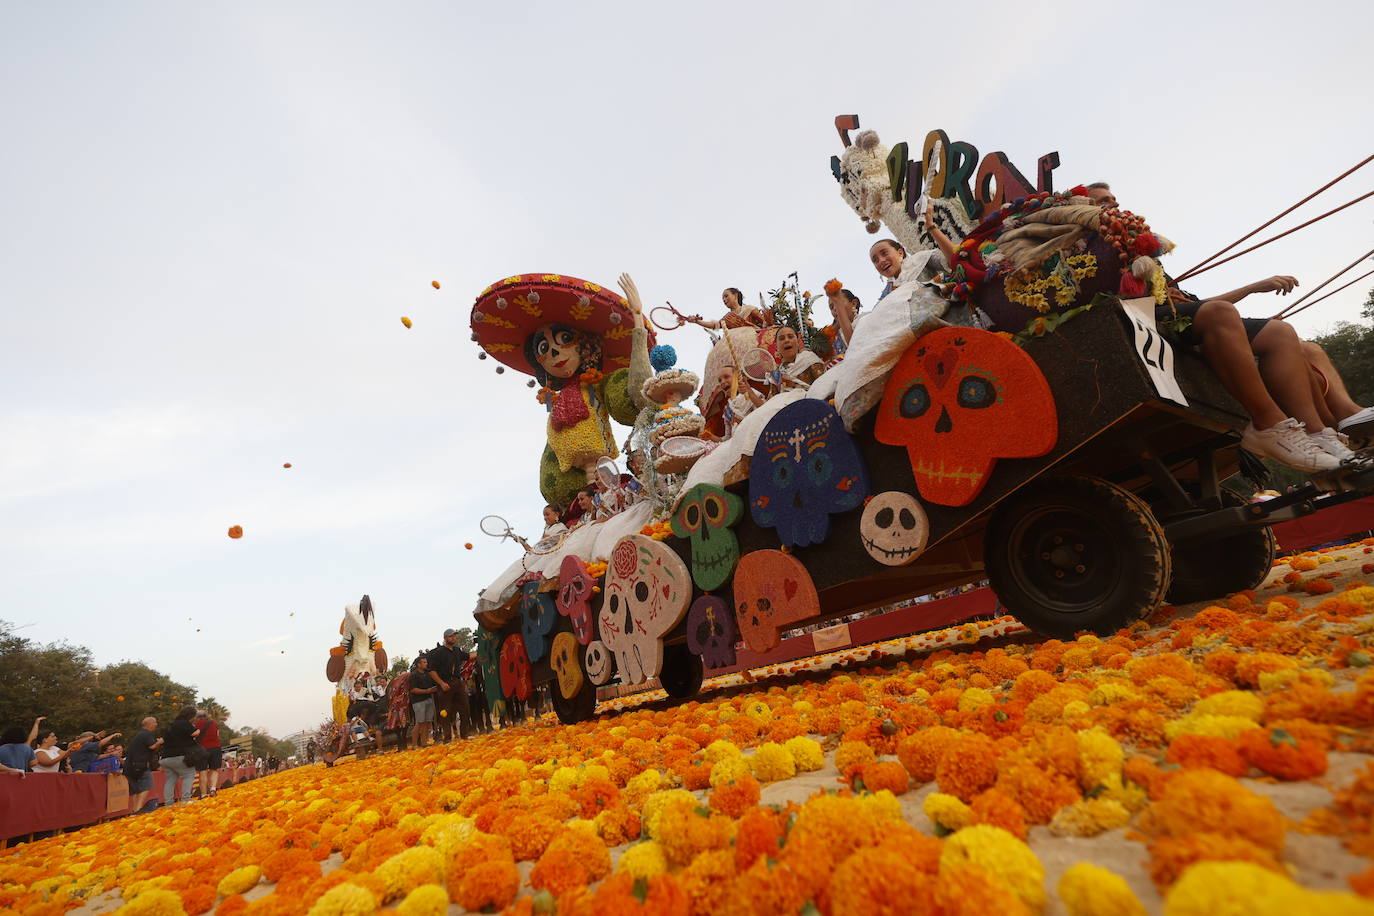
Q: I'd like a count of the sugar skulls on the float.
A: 13